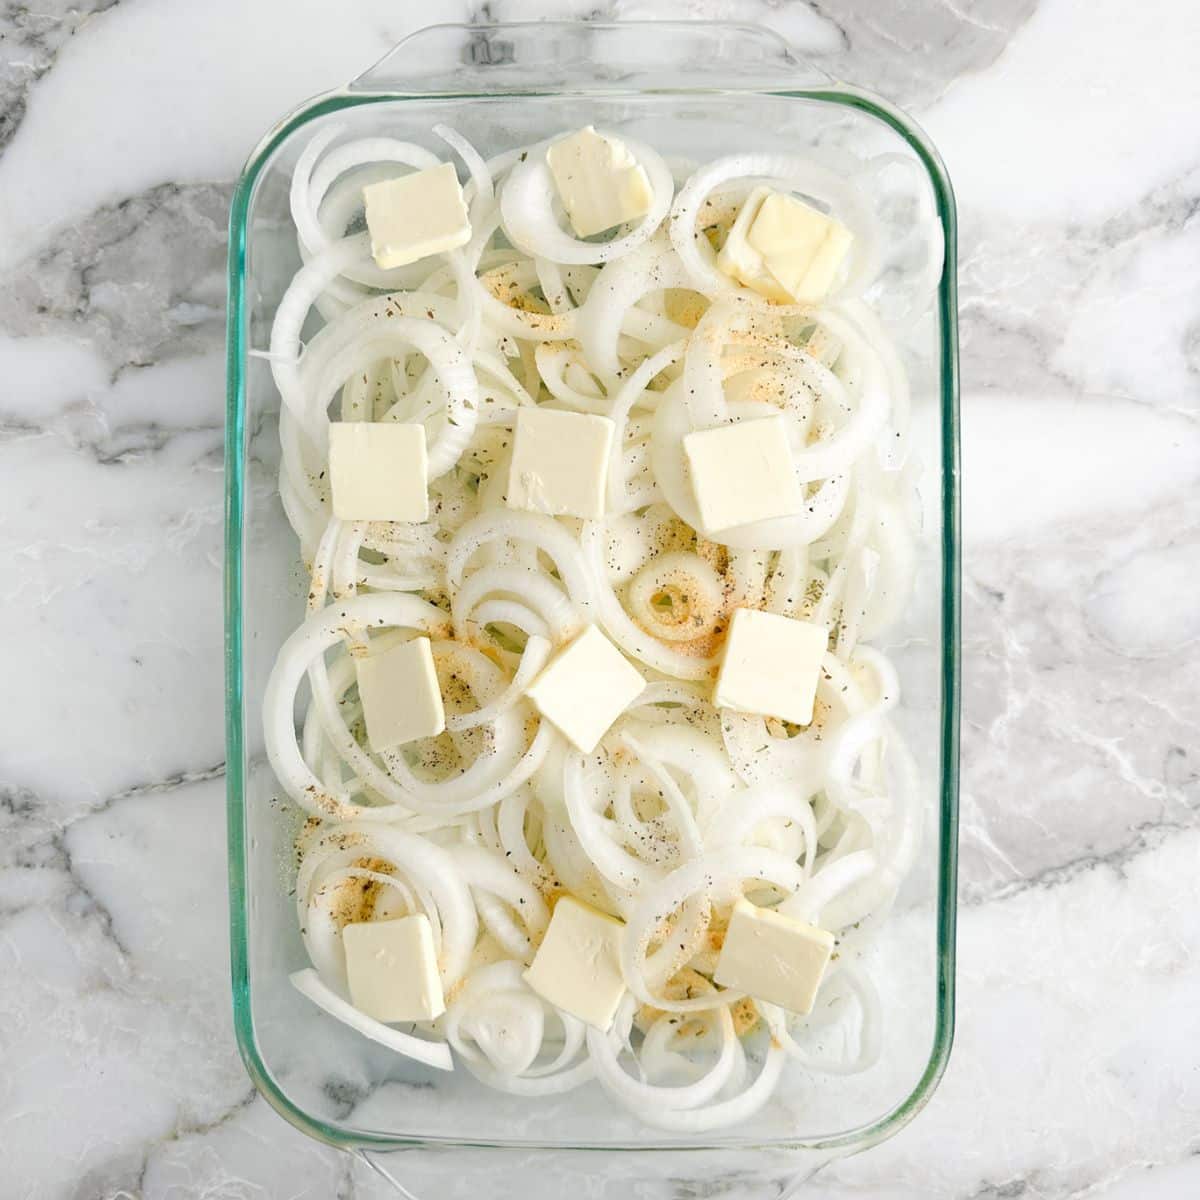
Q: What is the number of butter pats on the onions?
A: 12